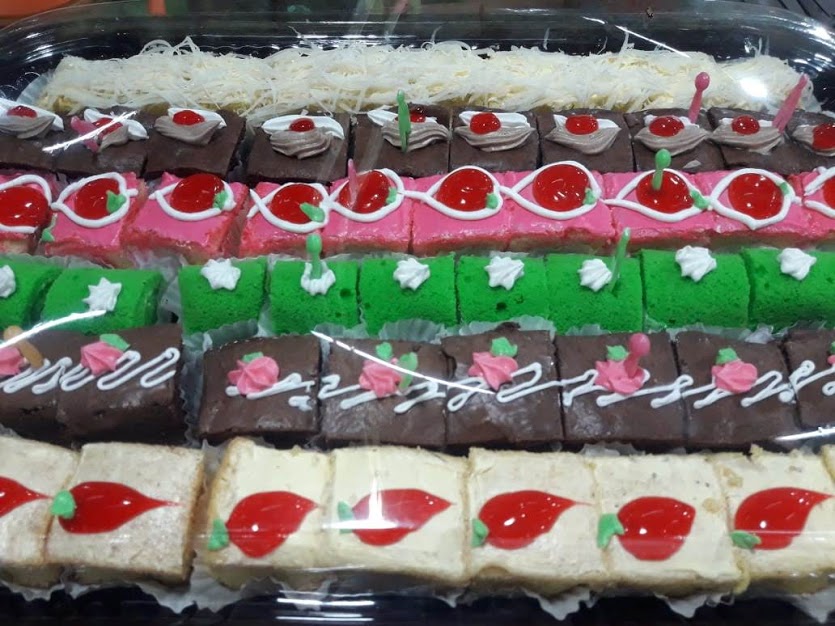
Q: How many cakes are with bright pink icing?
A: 10